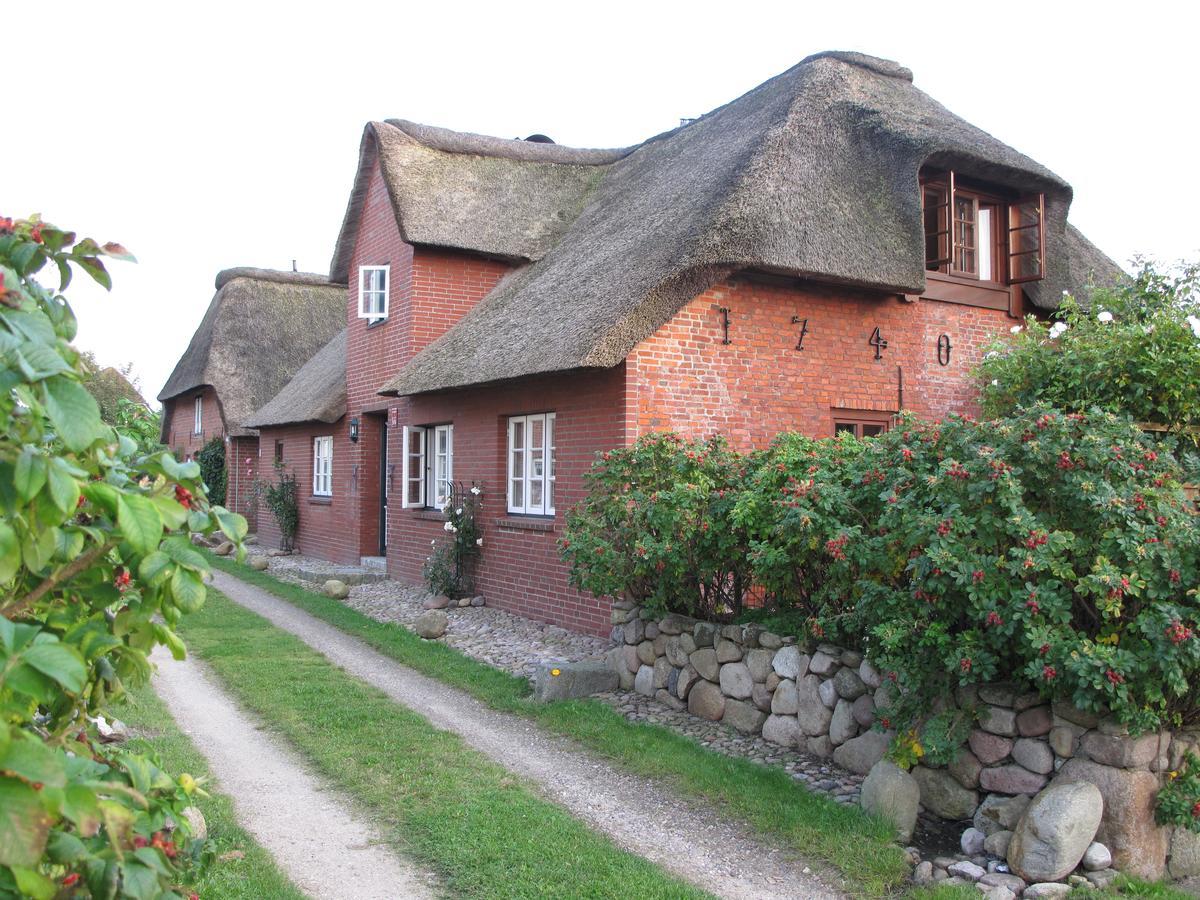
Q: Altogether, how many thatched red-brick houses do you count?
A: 2